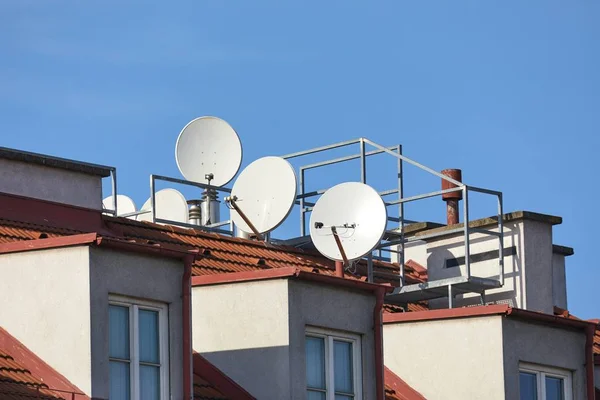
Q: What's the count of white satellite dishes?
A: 5